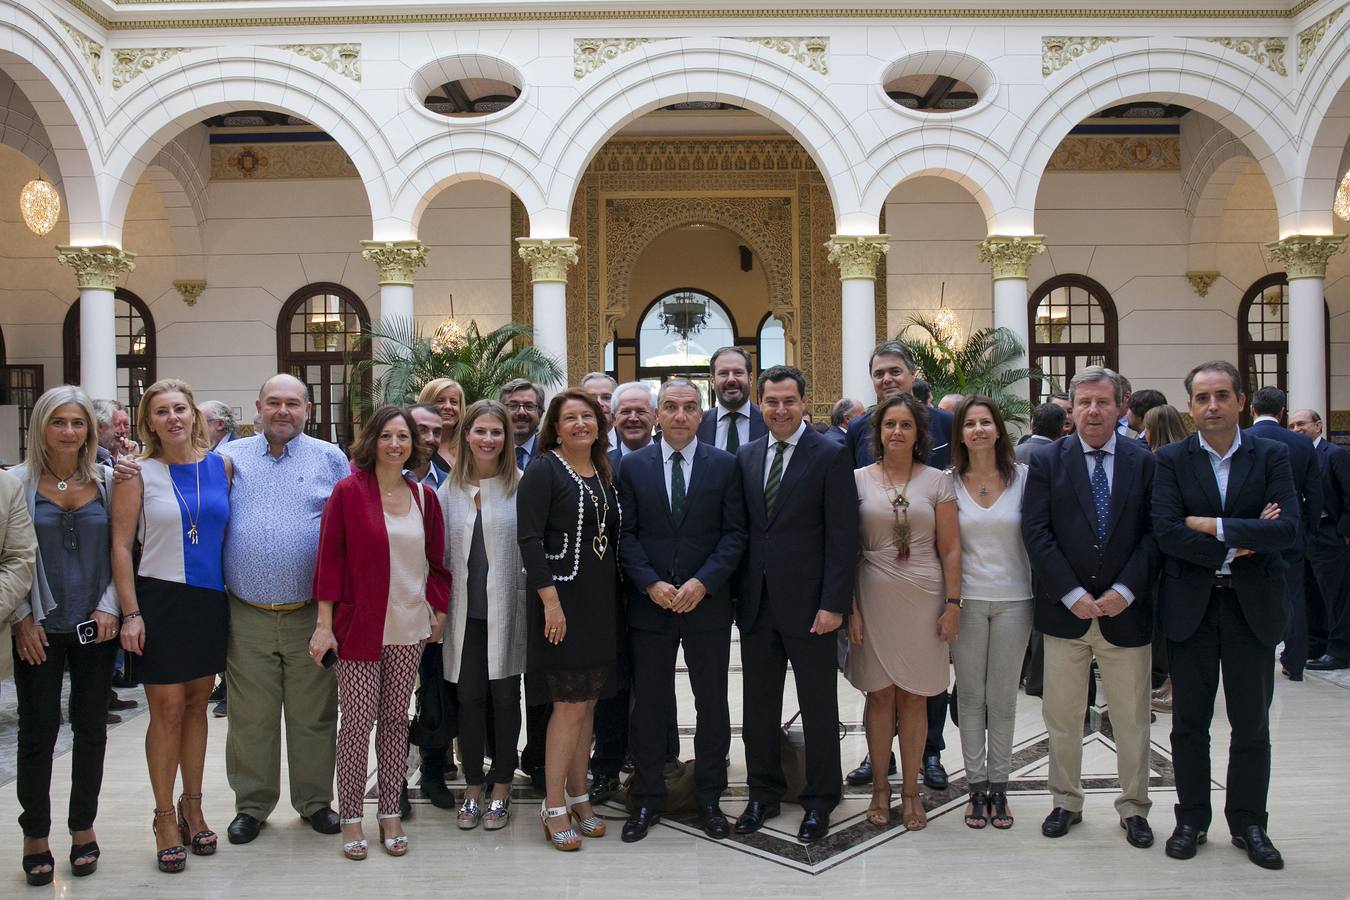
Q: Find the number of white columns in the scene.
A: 6